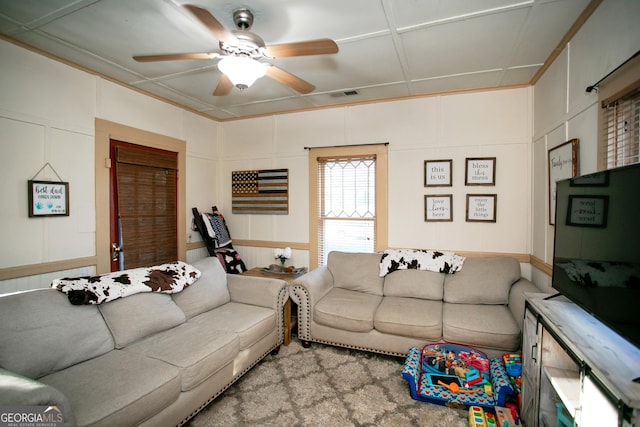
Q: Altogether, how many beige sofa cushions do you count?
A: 12